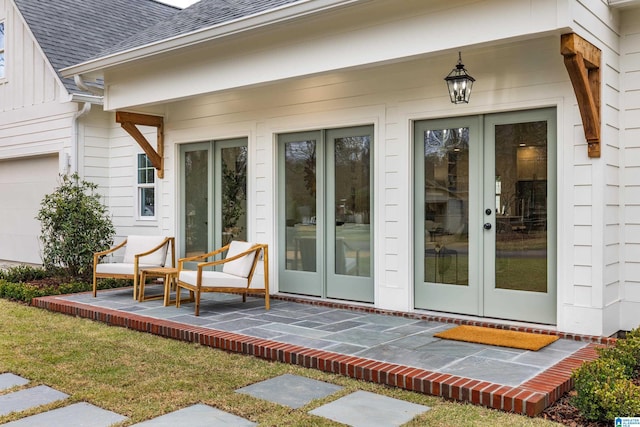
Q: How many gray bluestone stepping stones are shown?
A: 6